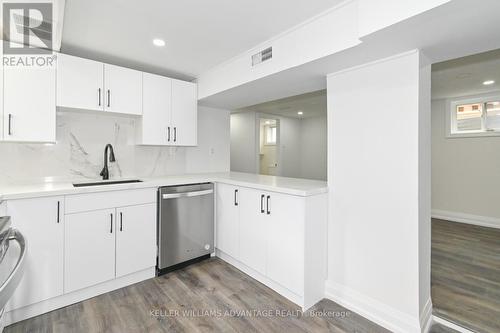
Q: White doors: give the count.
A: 11